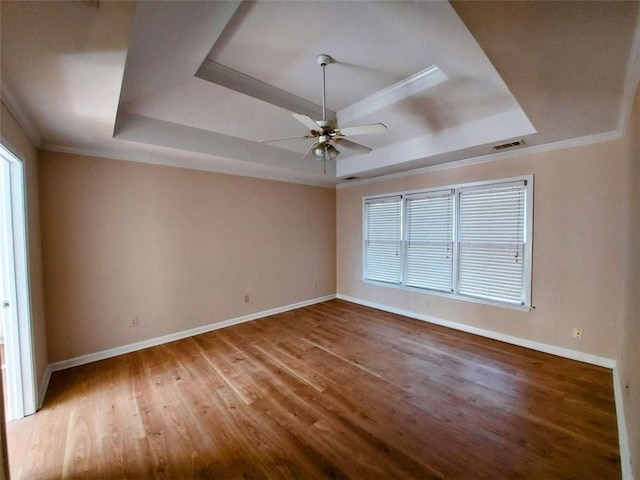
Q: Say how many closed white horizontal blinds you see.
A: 3